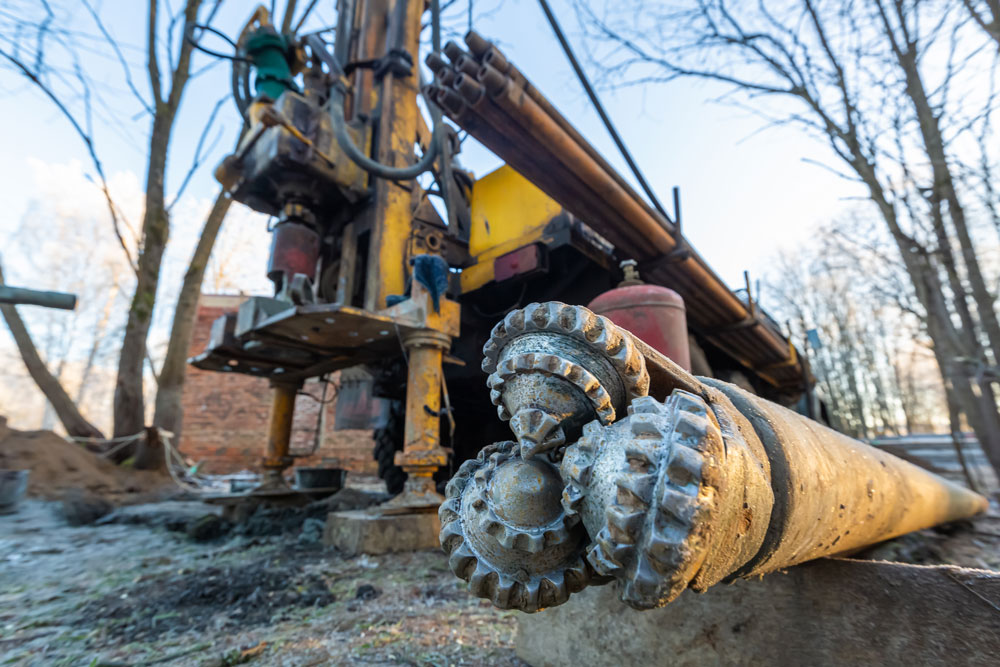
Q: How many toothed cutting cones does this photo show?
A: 3